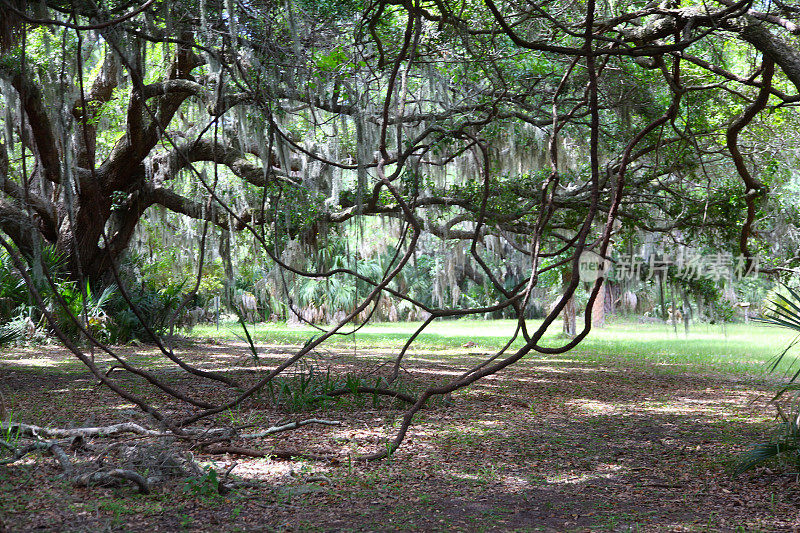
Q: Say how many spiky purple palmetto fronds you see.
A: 0